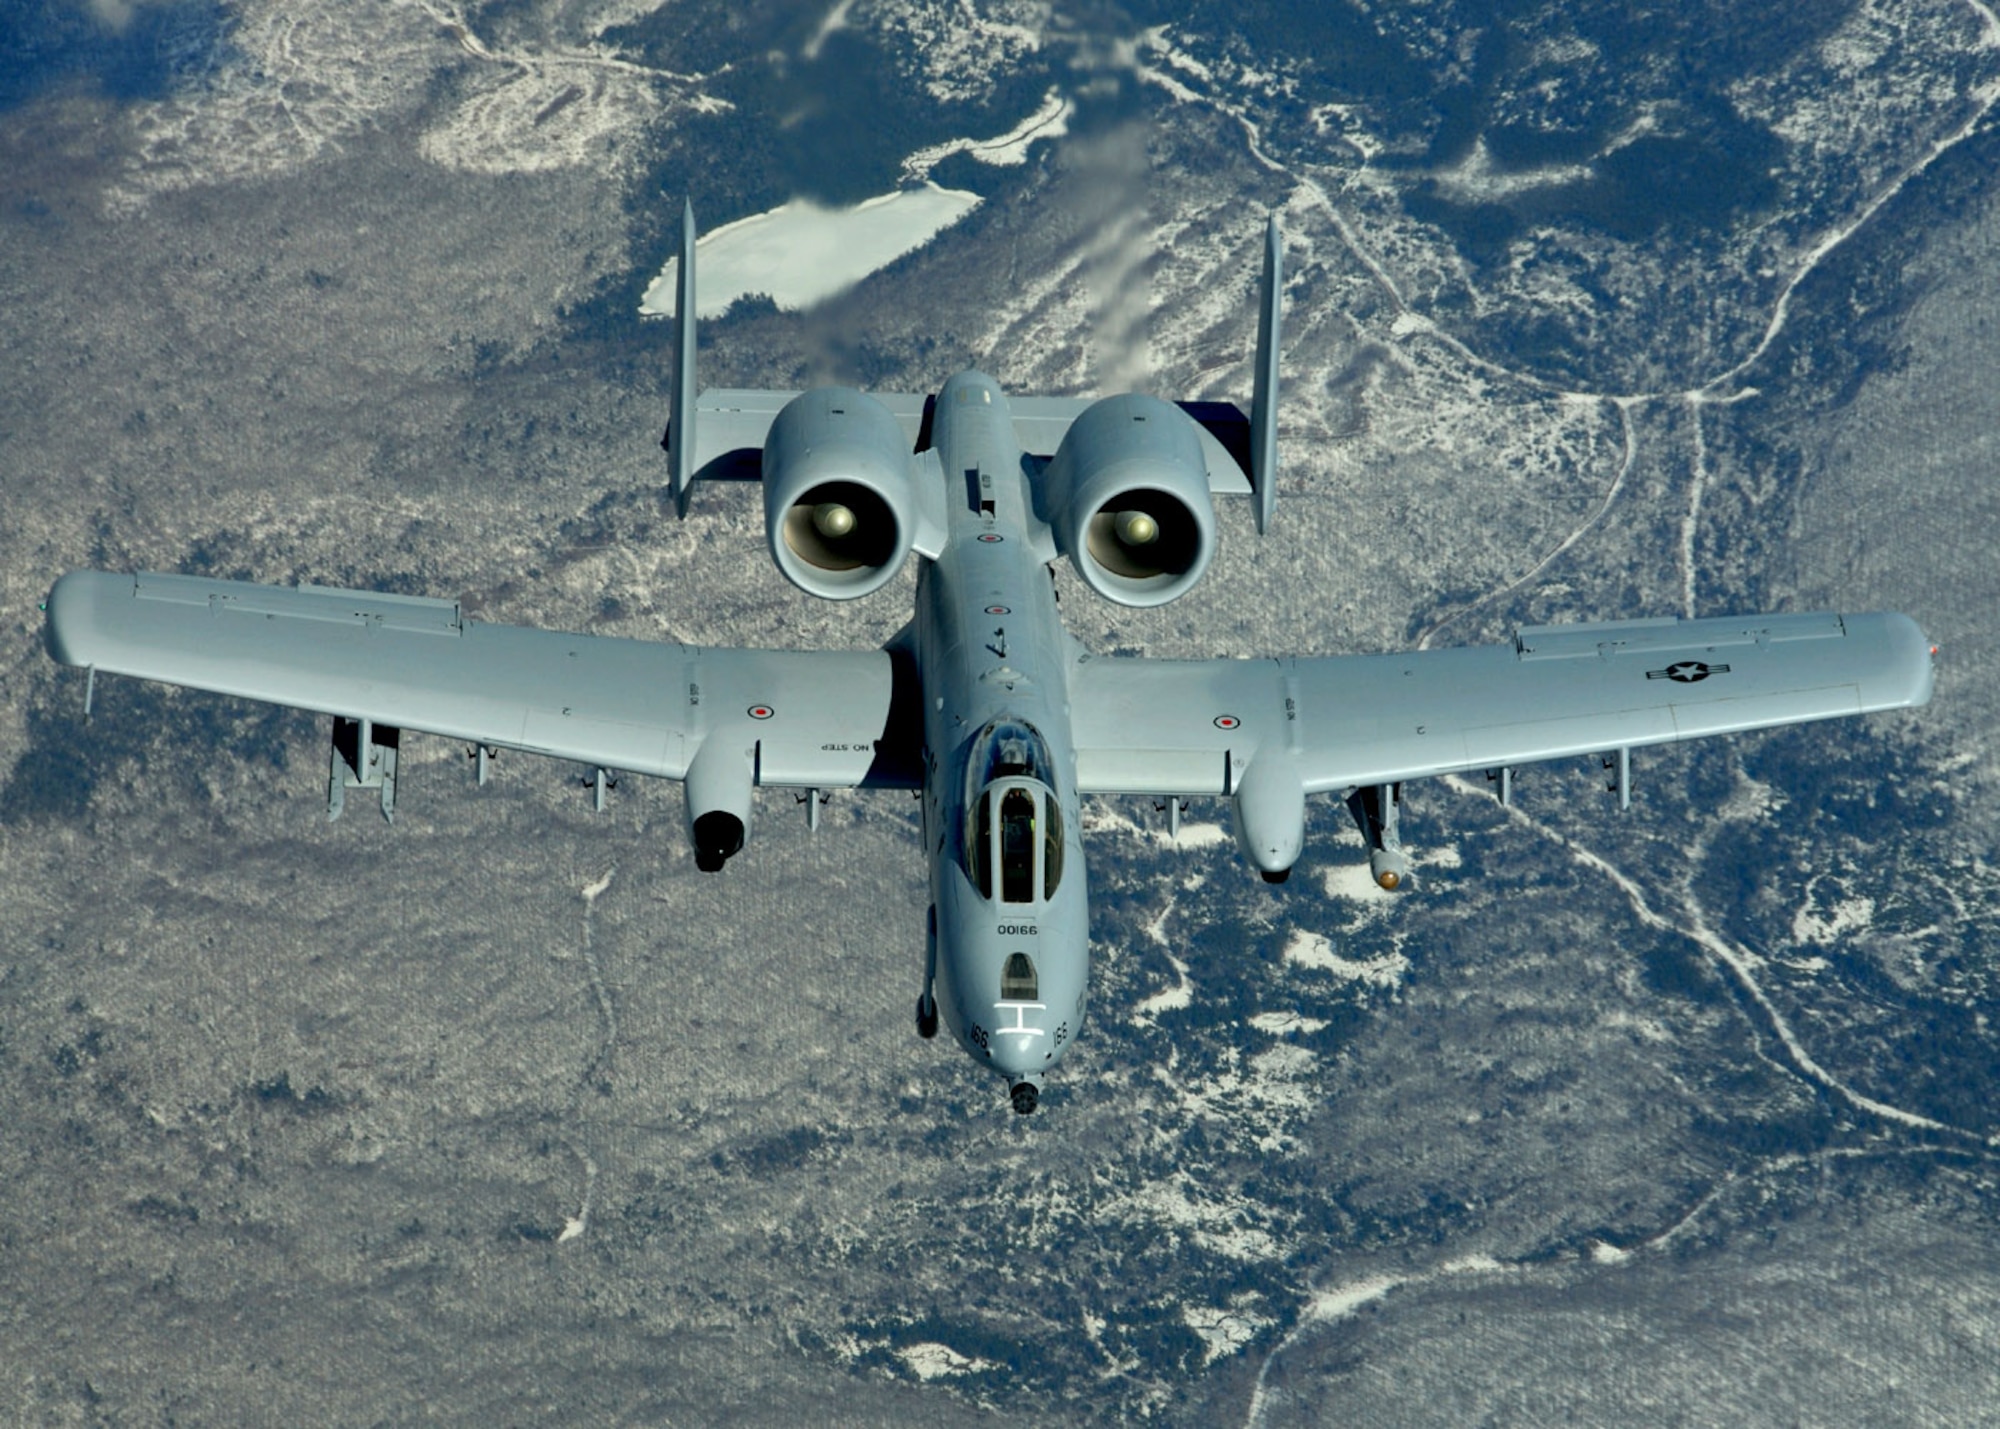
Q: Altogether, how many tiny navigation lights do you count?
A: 2